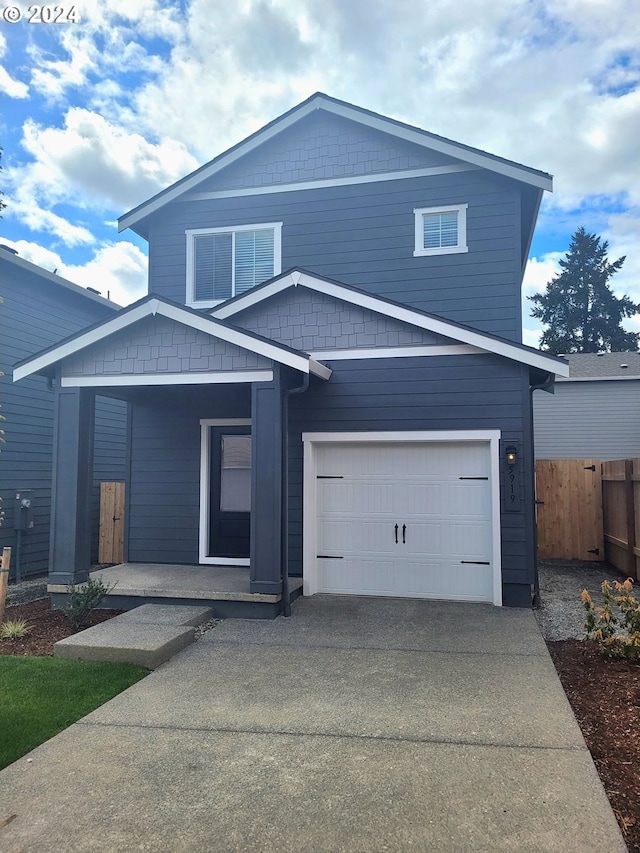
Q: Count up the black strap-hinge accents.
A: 4